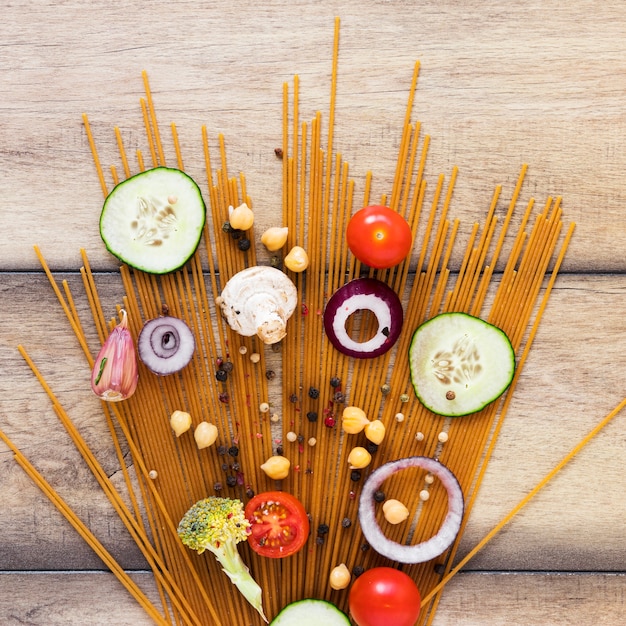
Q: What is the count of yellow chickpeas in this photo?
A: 11